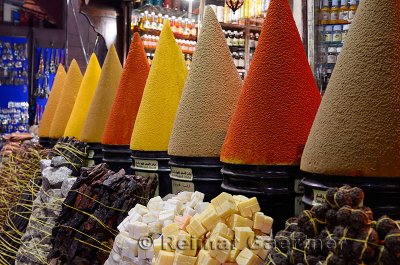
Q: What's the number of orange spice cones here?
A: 2